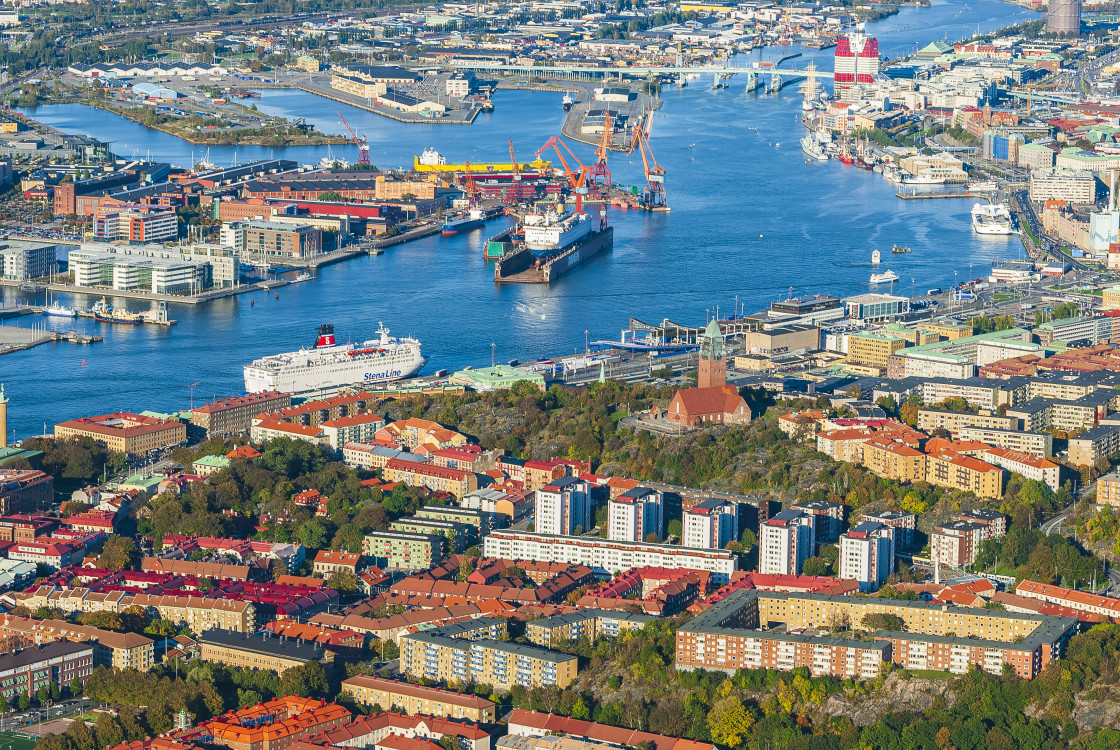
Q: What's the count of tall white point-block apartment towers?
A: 5